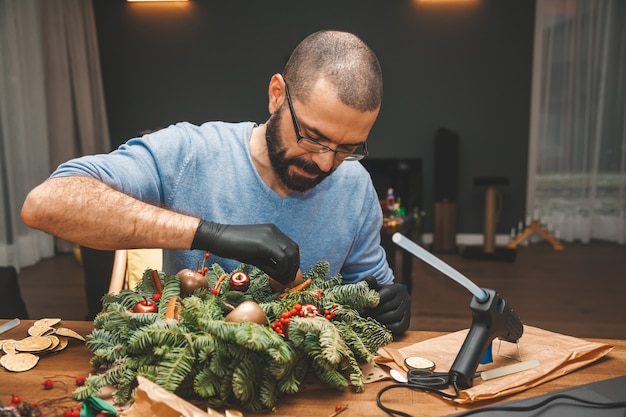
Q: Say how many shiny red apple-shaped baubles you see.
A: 3